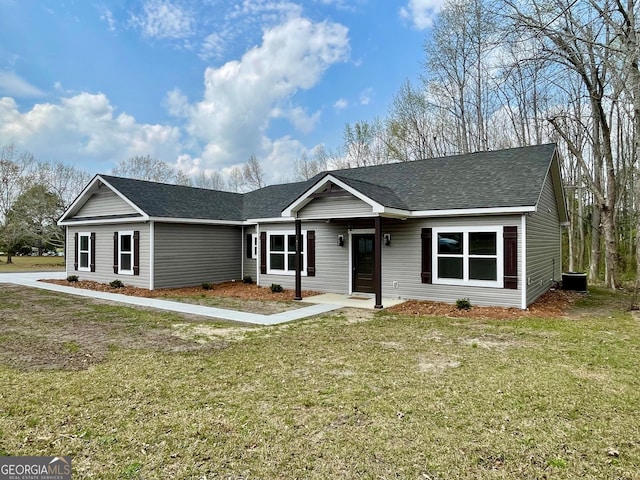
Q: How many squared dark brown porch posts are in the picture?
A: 2